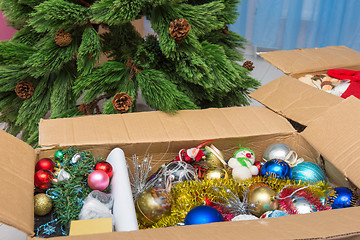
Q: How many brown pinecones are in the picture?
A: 5